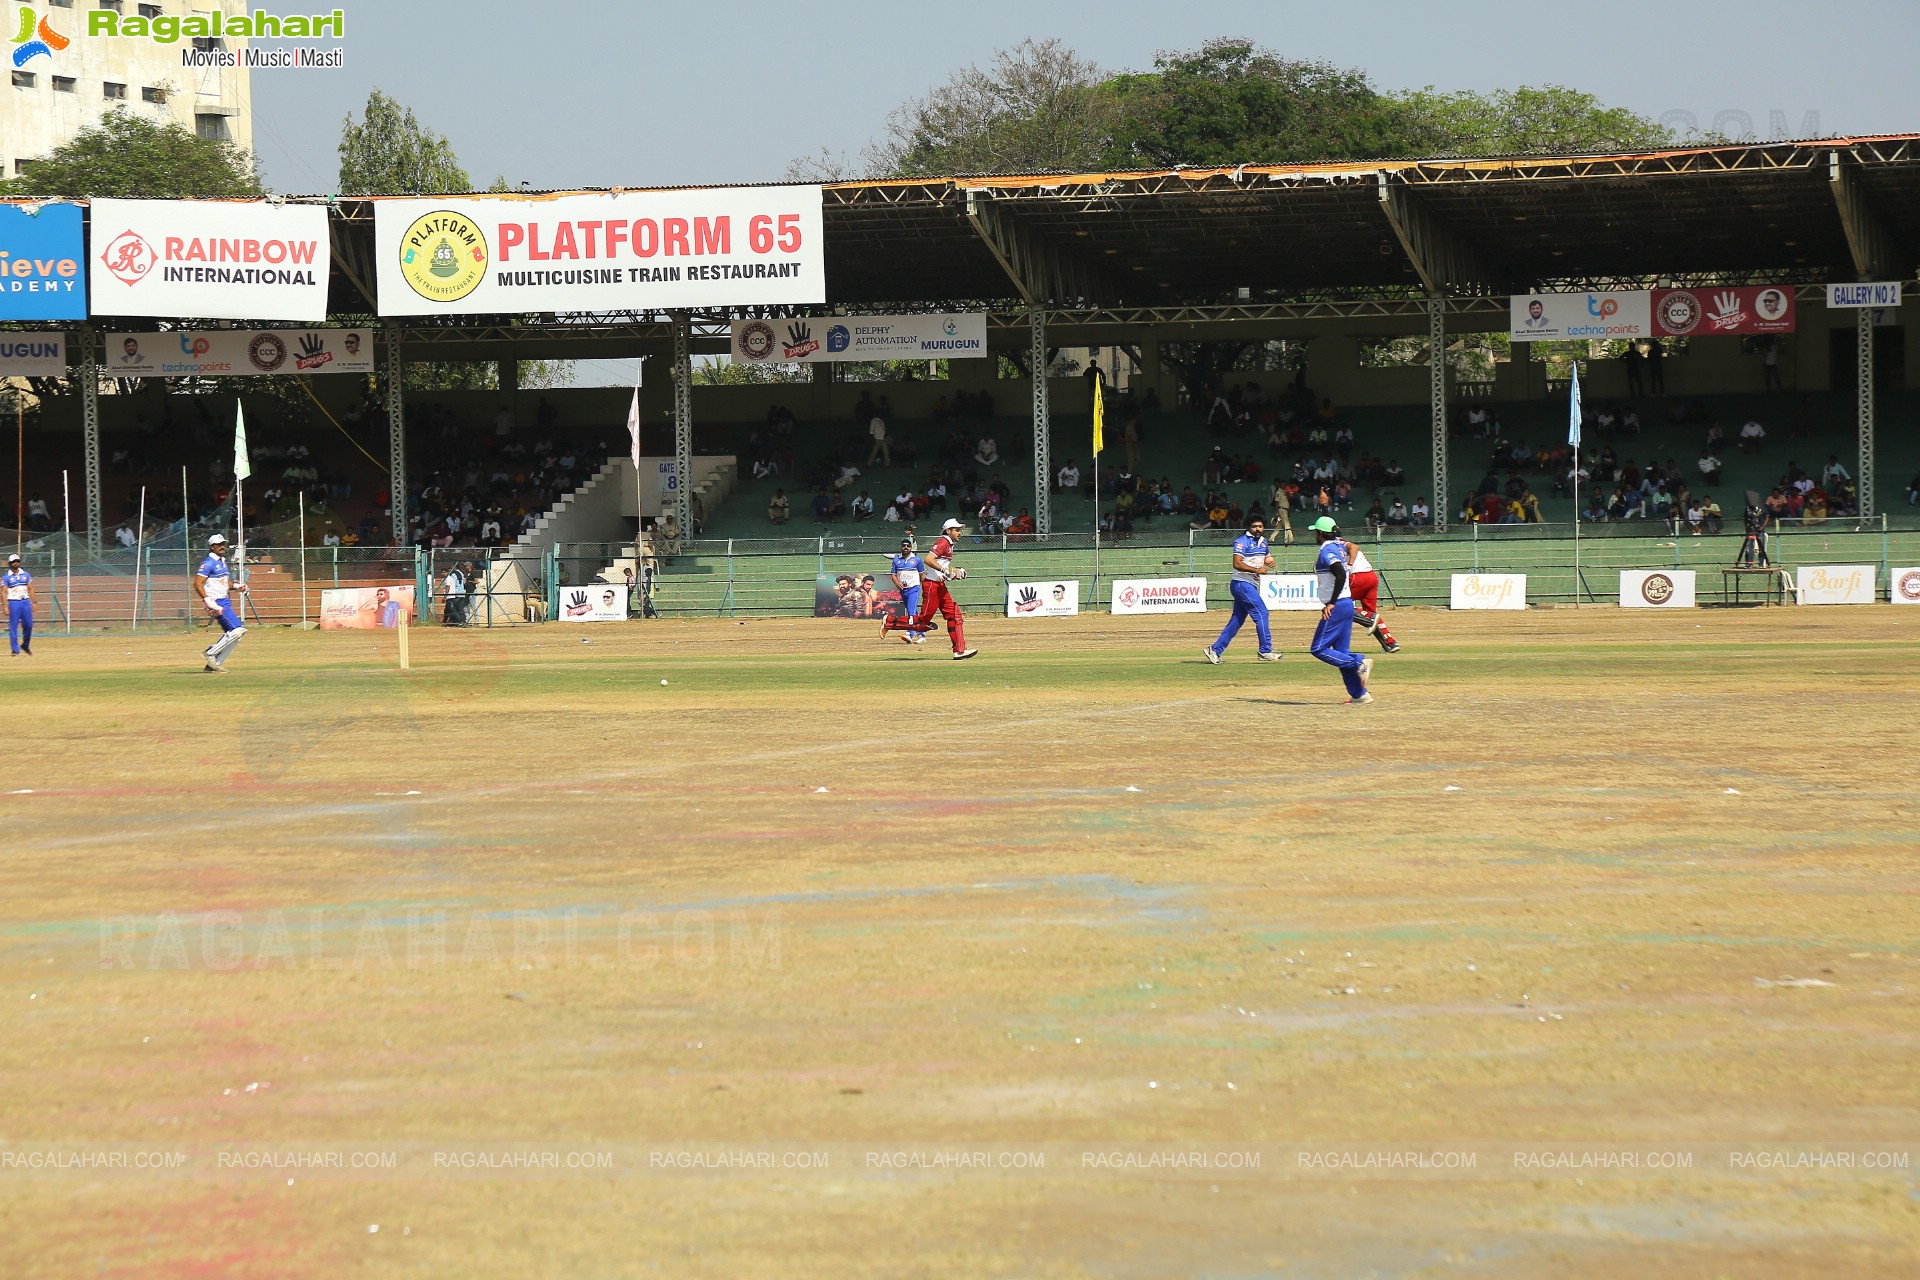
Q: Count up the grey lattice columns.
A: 6